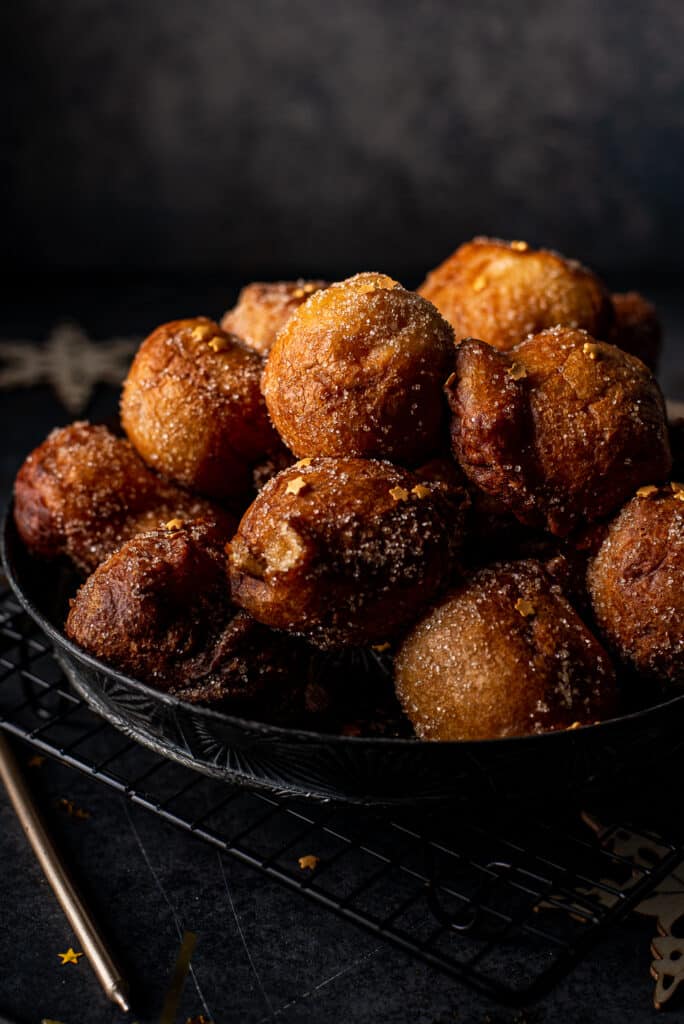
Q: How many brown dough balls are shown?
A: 11